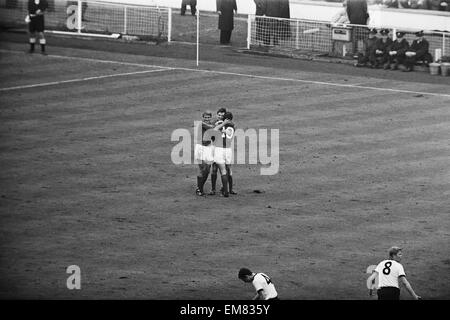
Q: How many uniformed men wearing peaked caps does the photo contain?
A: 4